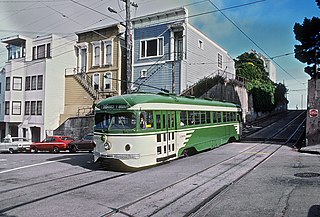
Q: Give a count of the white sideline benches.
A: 0